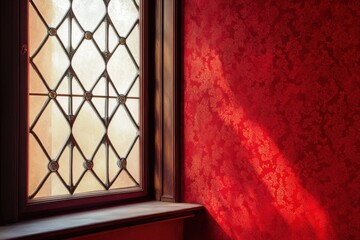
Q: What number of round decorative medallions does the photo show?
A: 9